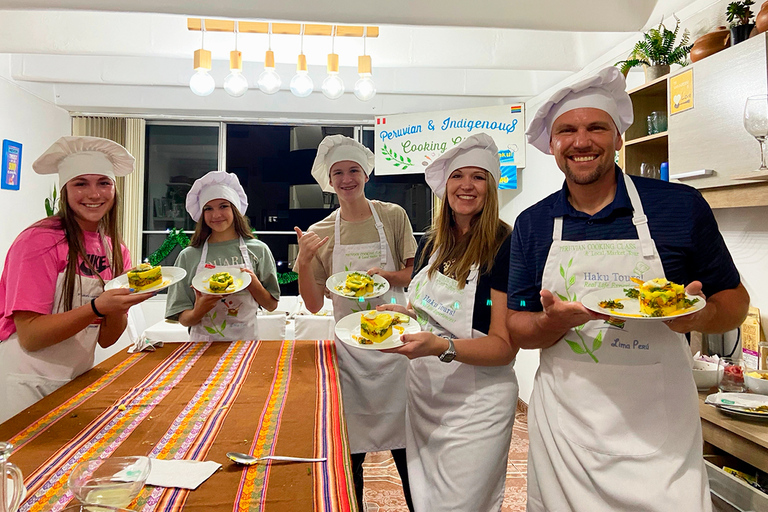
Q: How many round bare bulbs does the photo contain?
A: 6